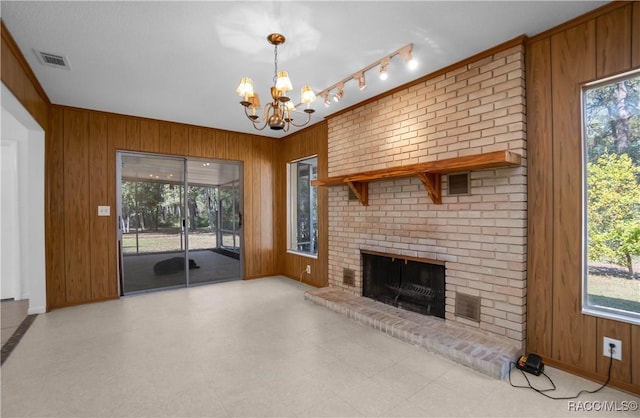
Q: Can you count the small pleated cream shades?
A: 5